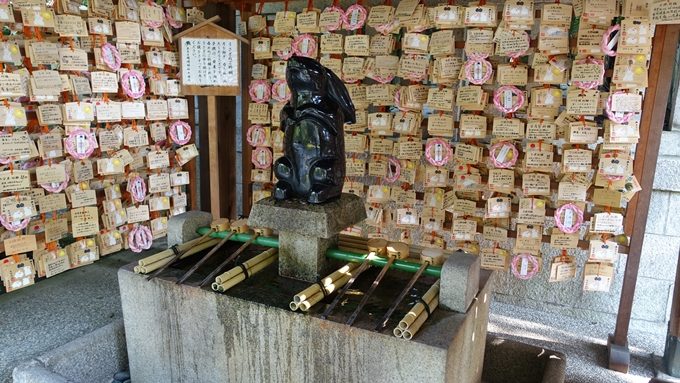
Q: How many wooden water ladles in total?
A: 6